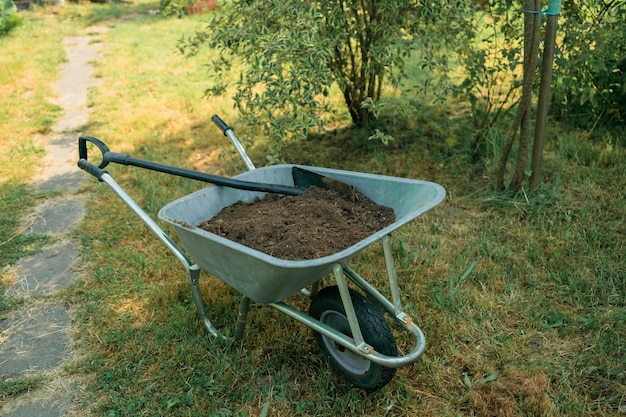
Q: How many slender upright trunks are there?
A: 3